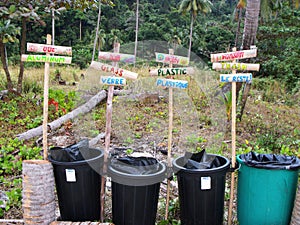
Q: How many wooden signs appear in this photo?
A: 11